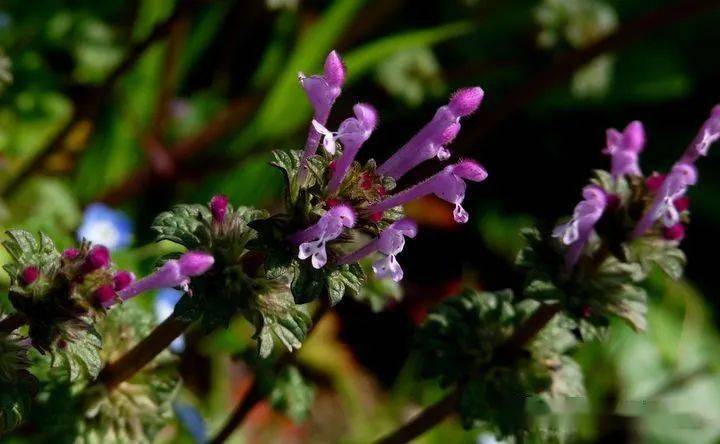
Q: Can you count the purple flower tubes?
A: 11